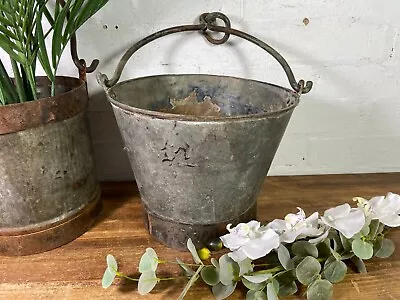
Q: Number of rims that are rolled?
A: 1